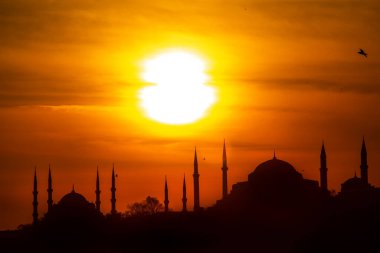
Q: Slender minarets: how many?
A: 10